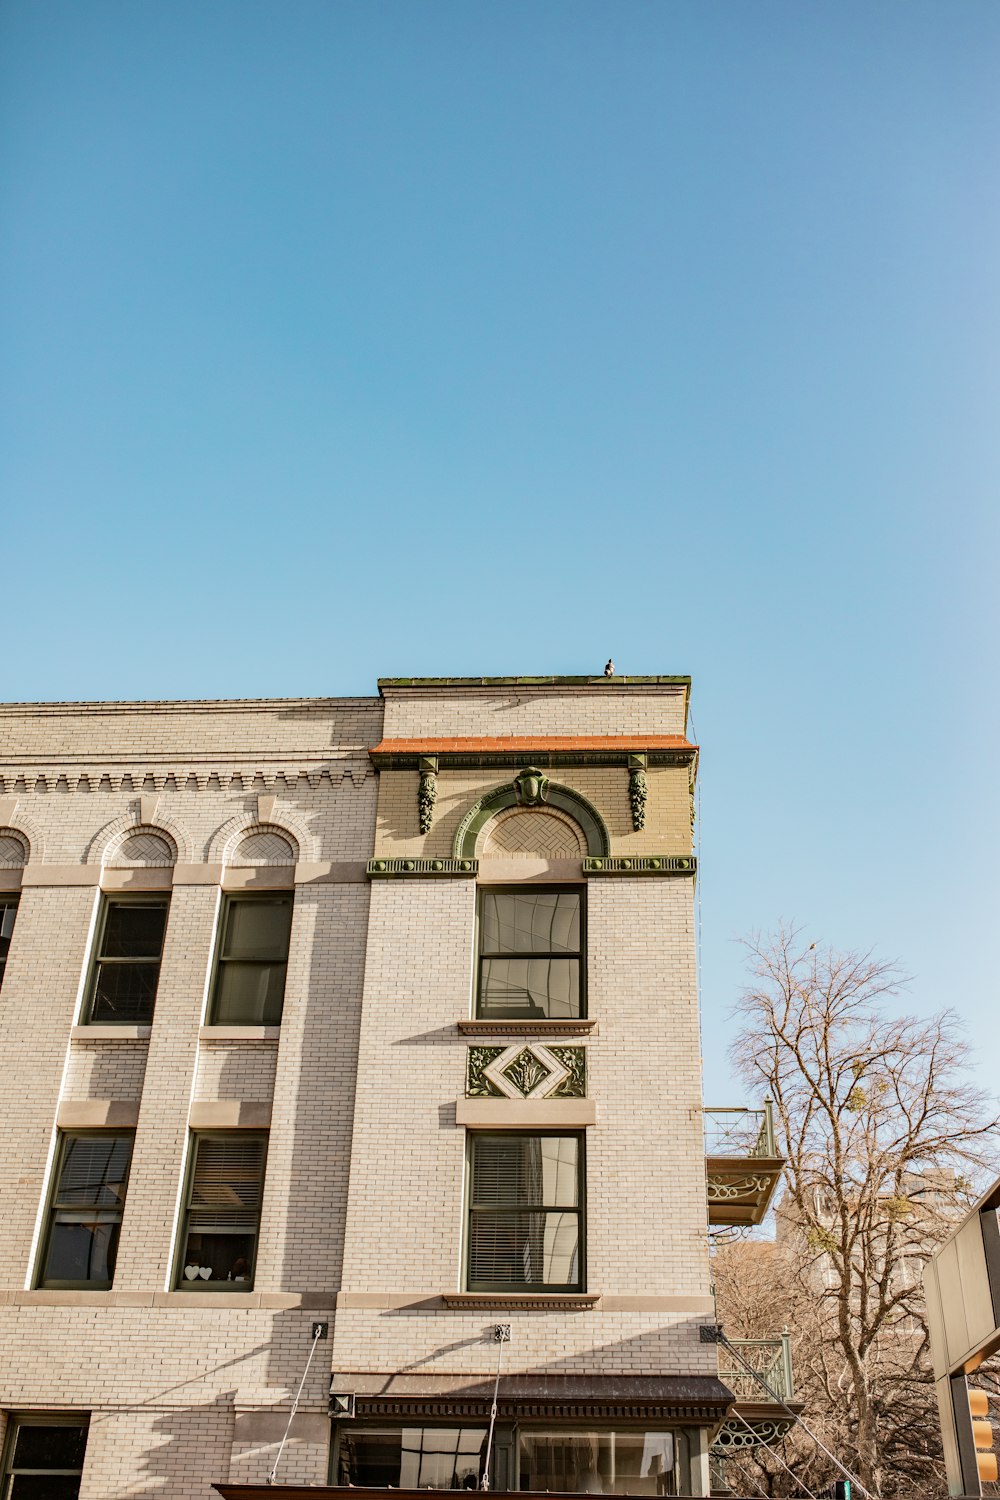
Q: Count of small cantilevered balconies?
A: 2